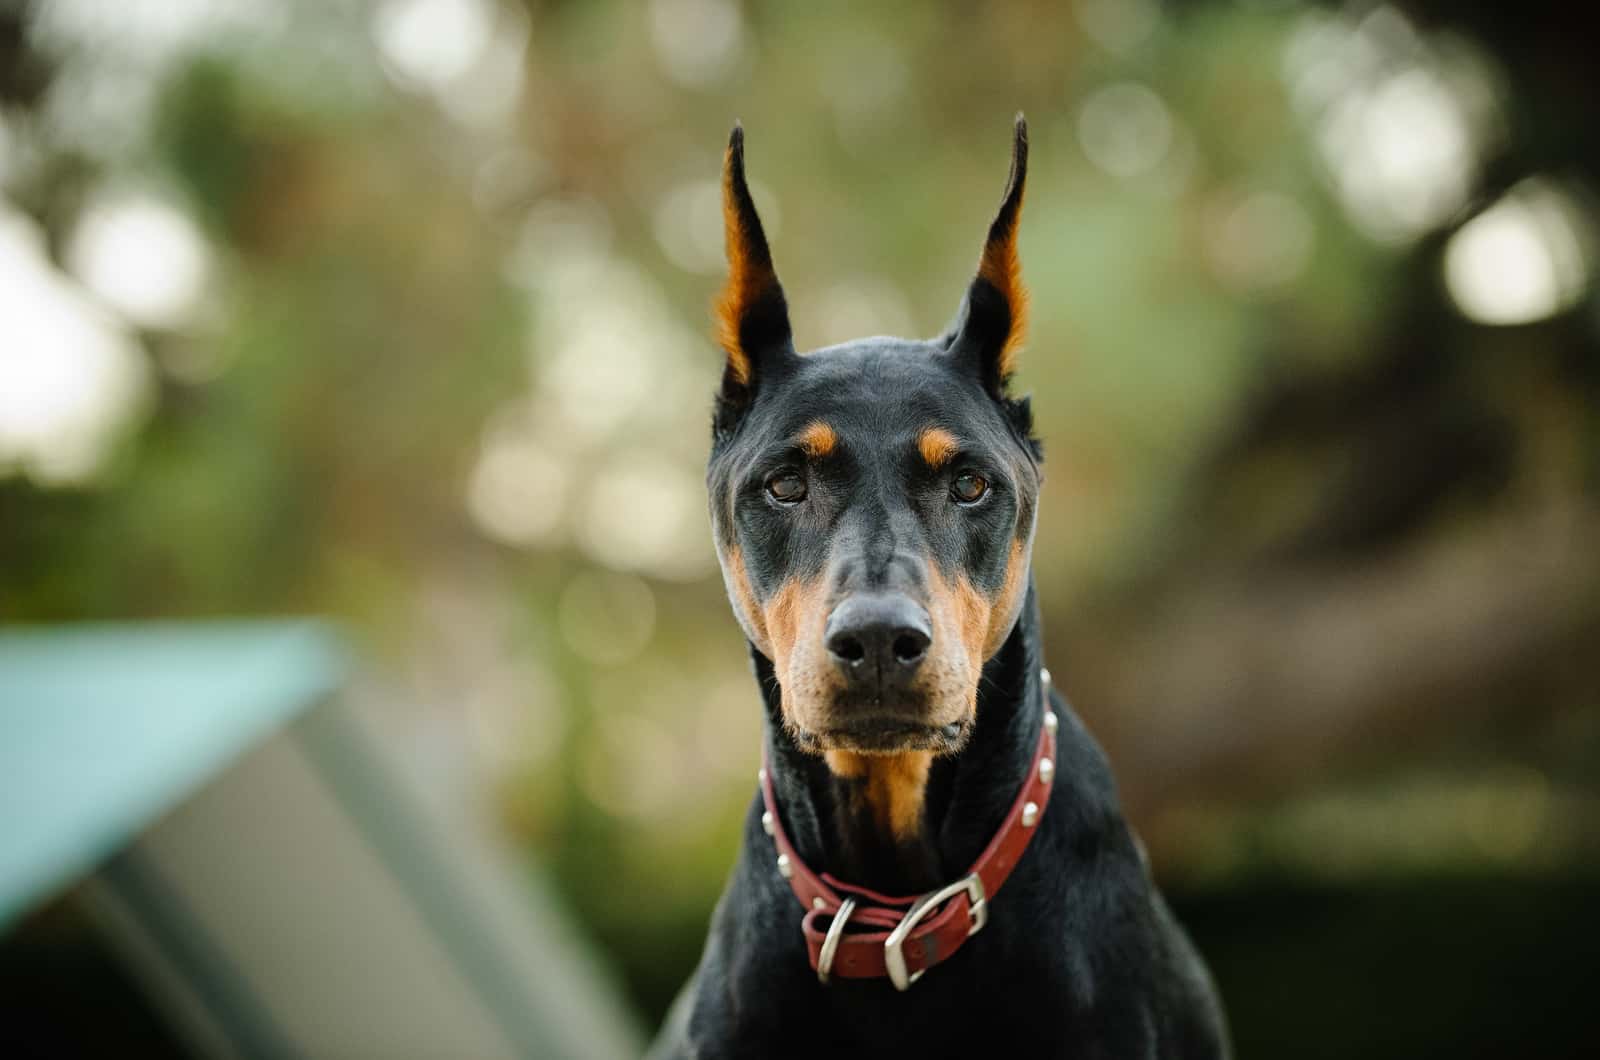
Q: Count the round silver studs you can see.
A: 8